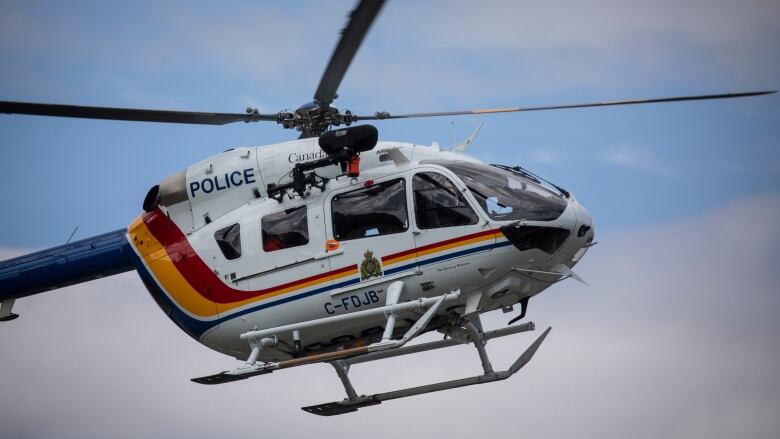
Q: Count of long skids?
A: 2